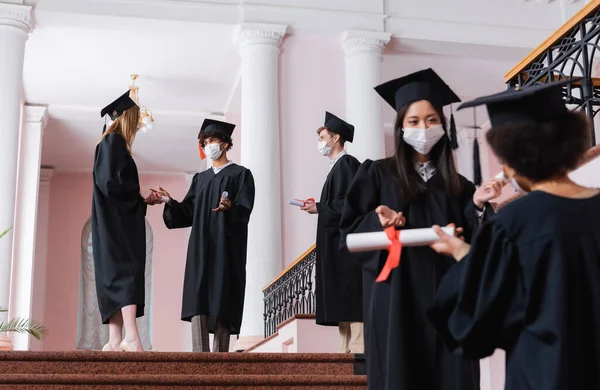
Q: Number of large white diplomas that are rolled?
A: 1